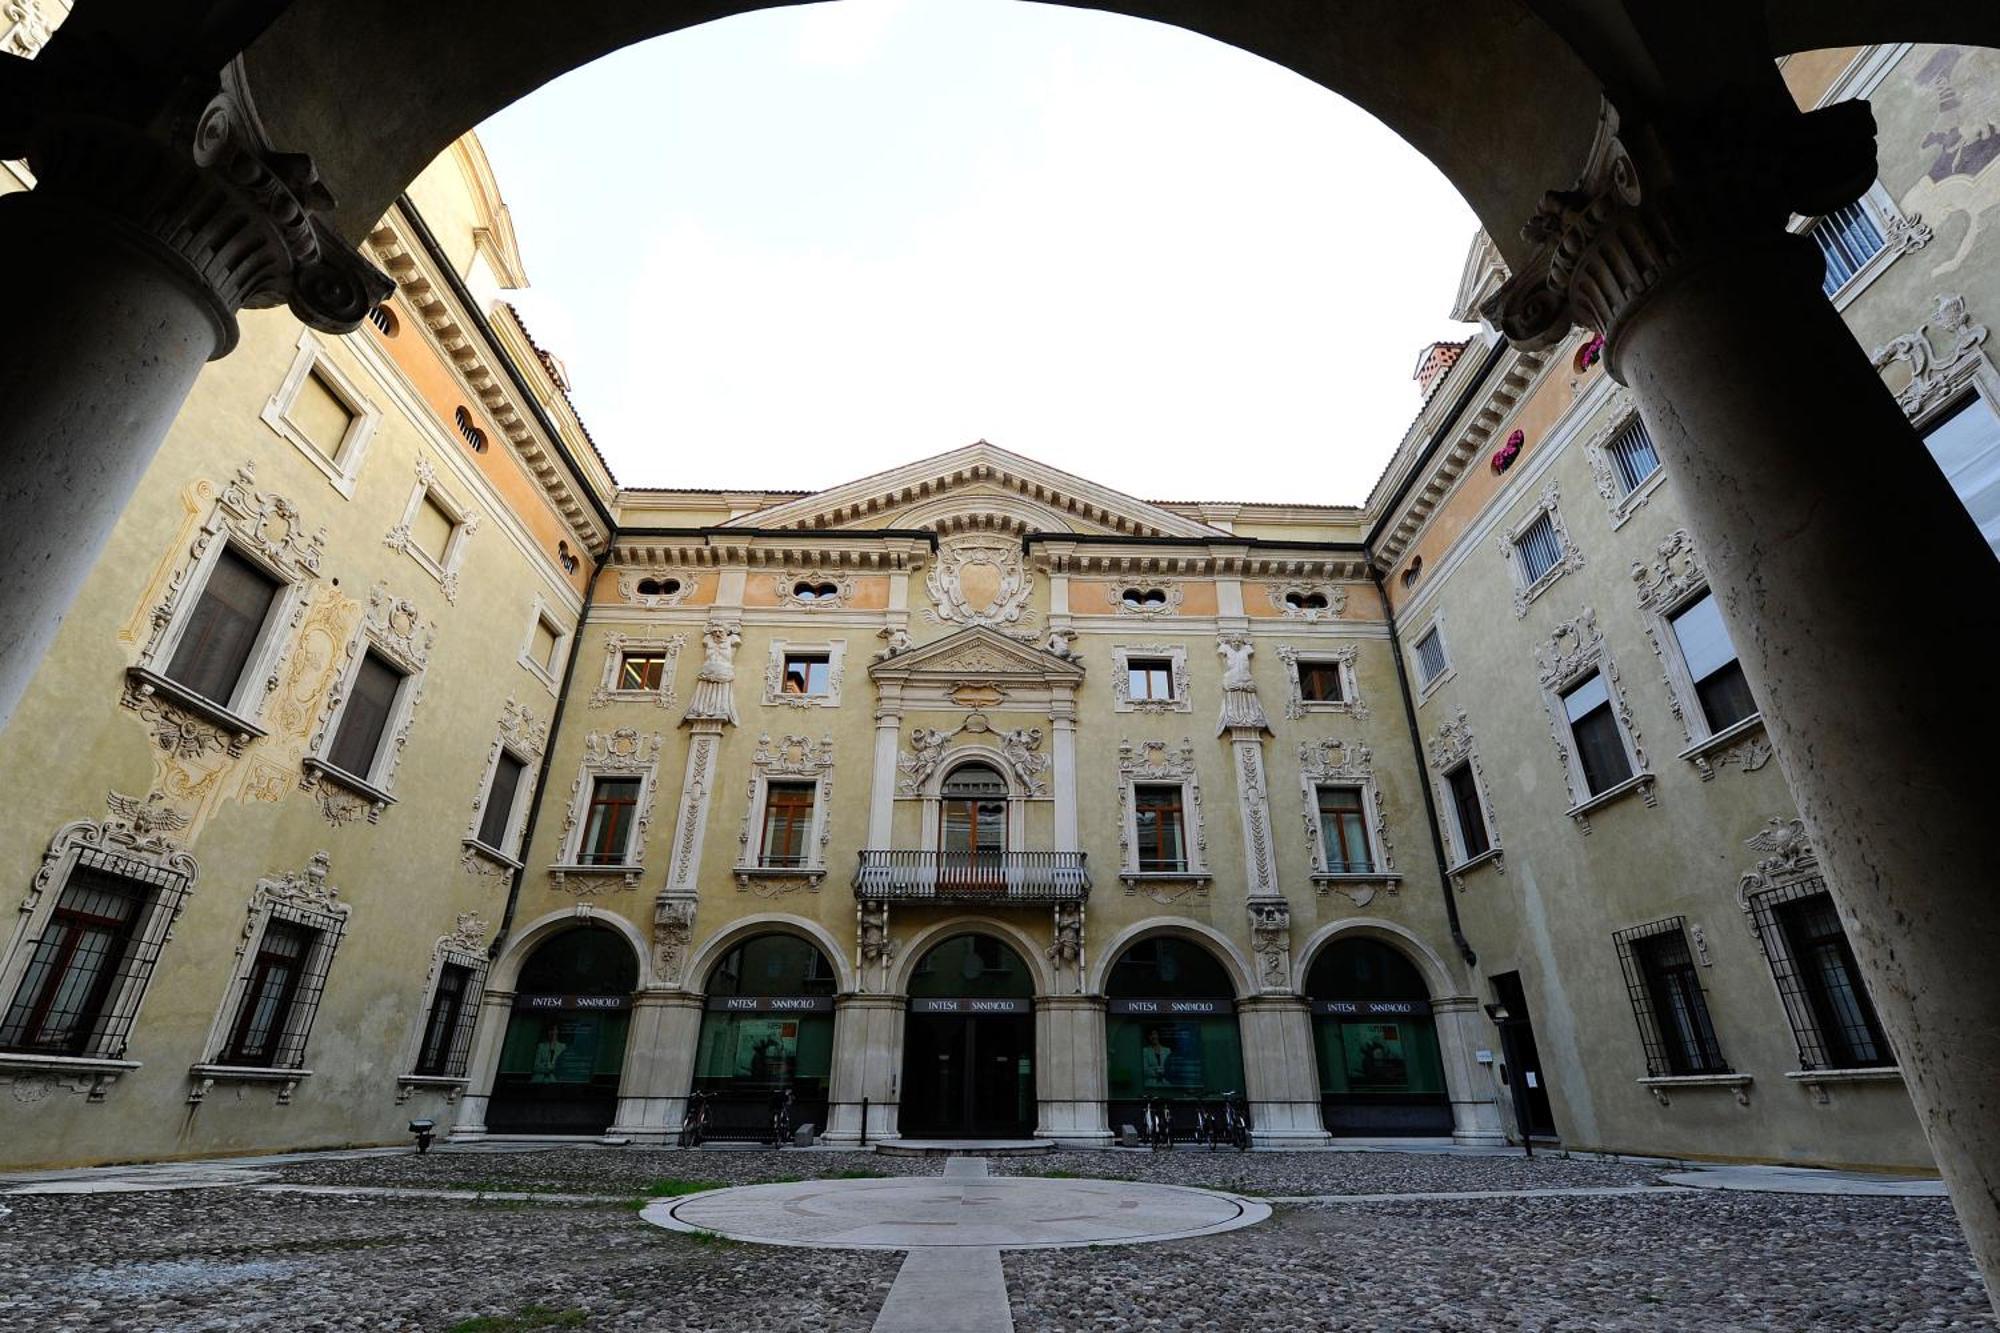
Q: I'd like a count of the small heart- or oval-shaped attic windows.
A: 10